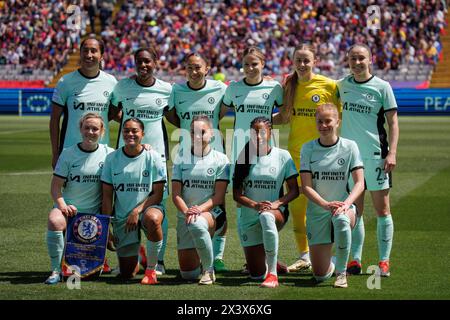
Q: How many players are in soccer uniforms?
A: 11